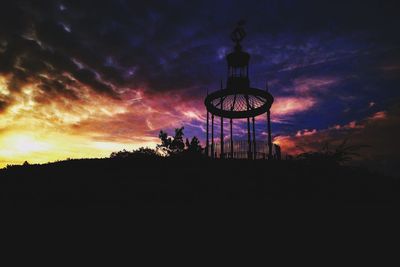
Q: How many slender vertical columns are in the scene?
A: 7